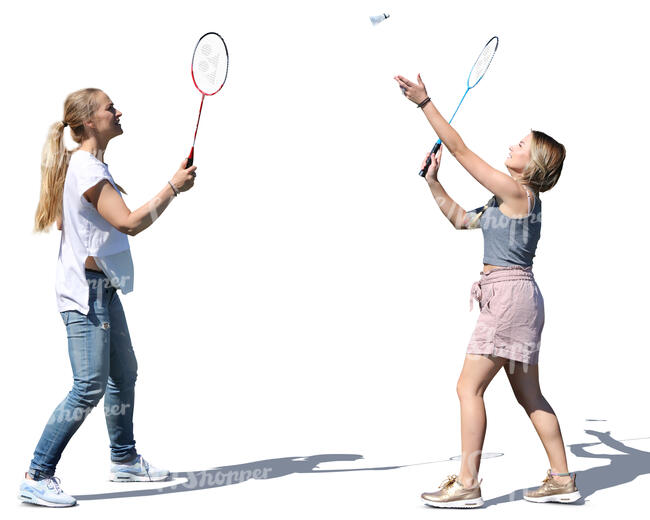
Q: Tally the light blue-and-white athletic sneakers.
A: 2